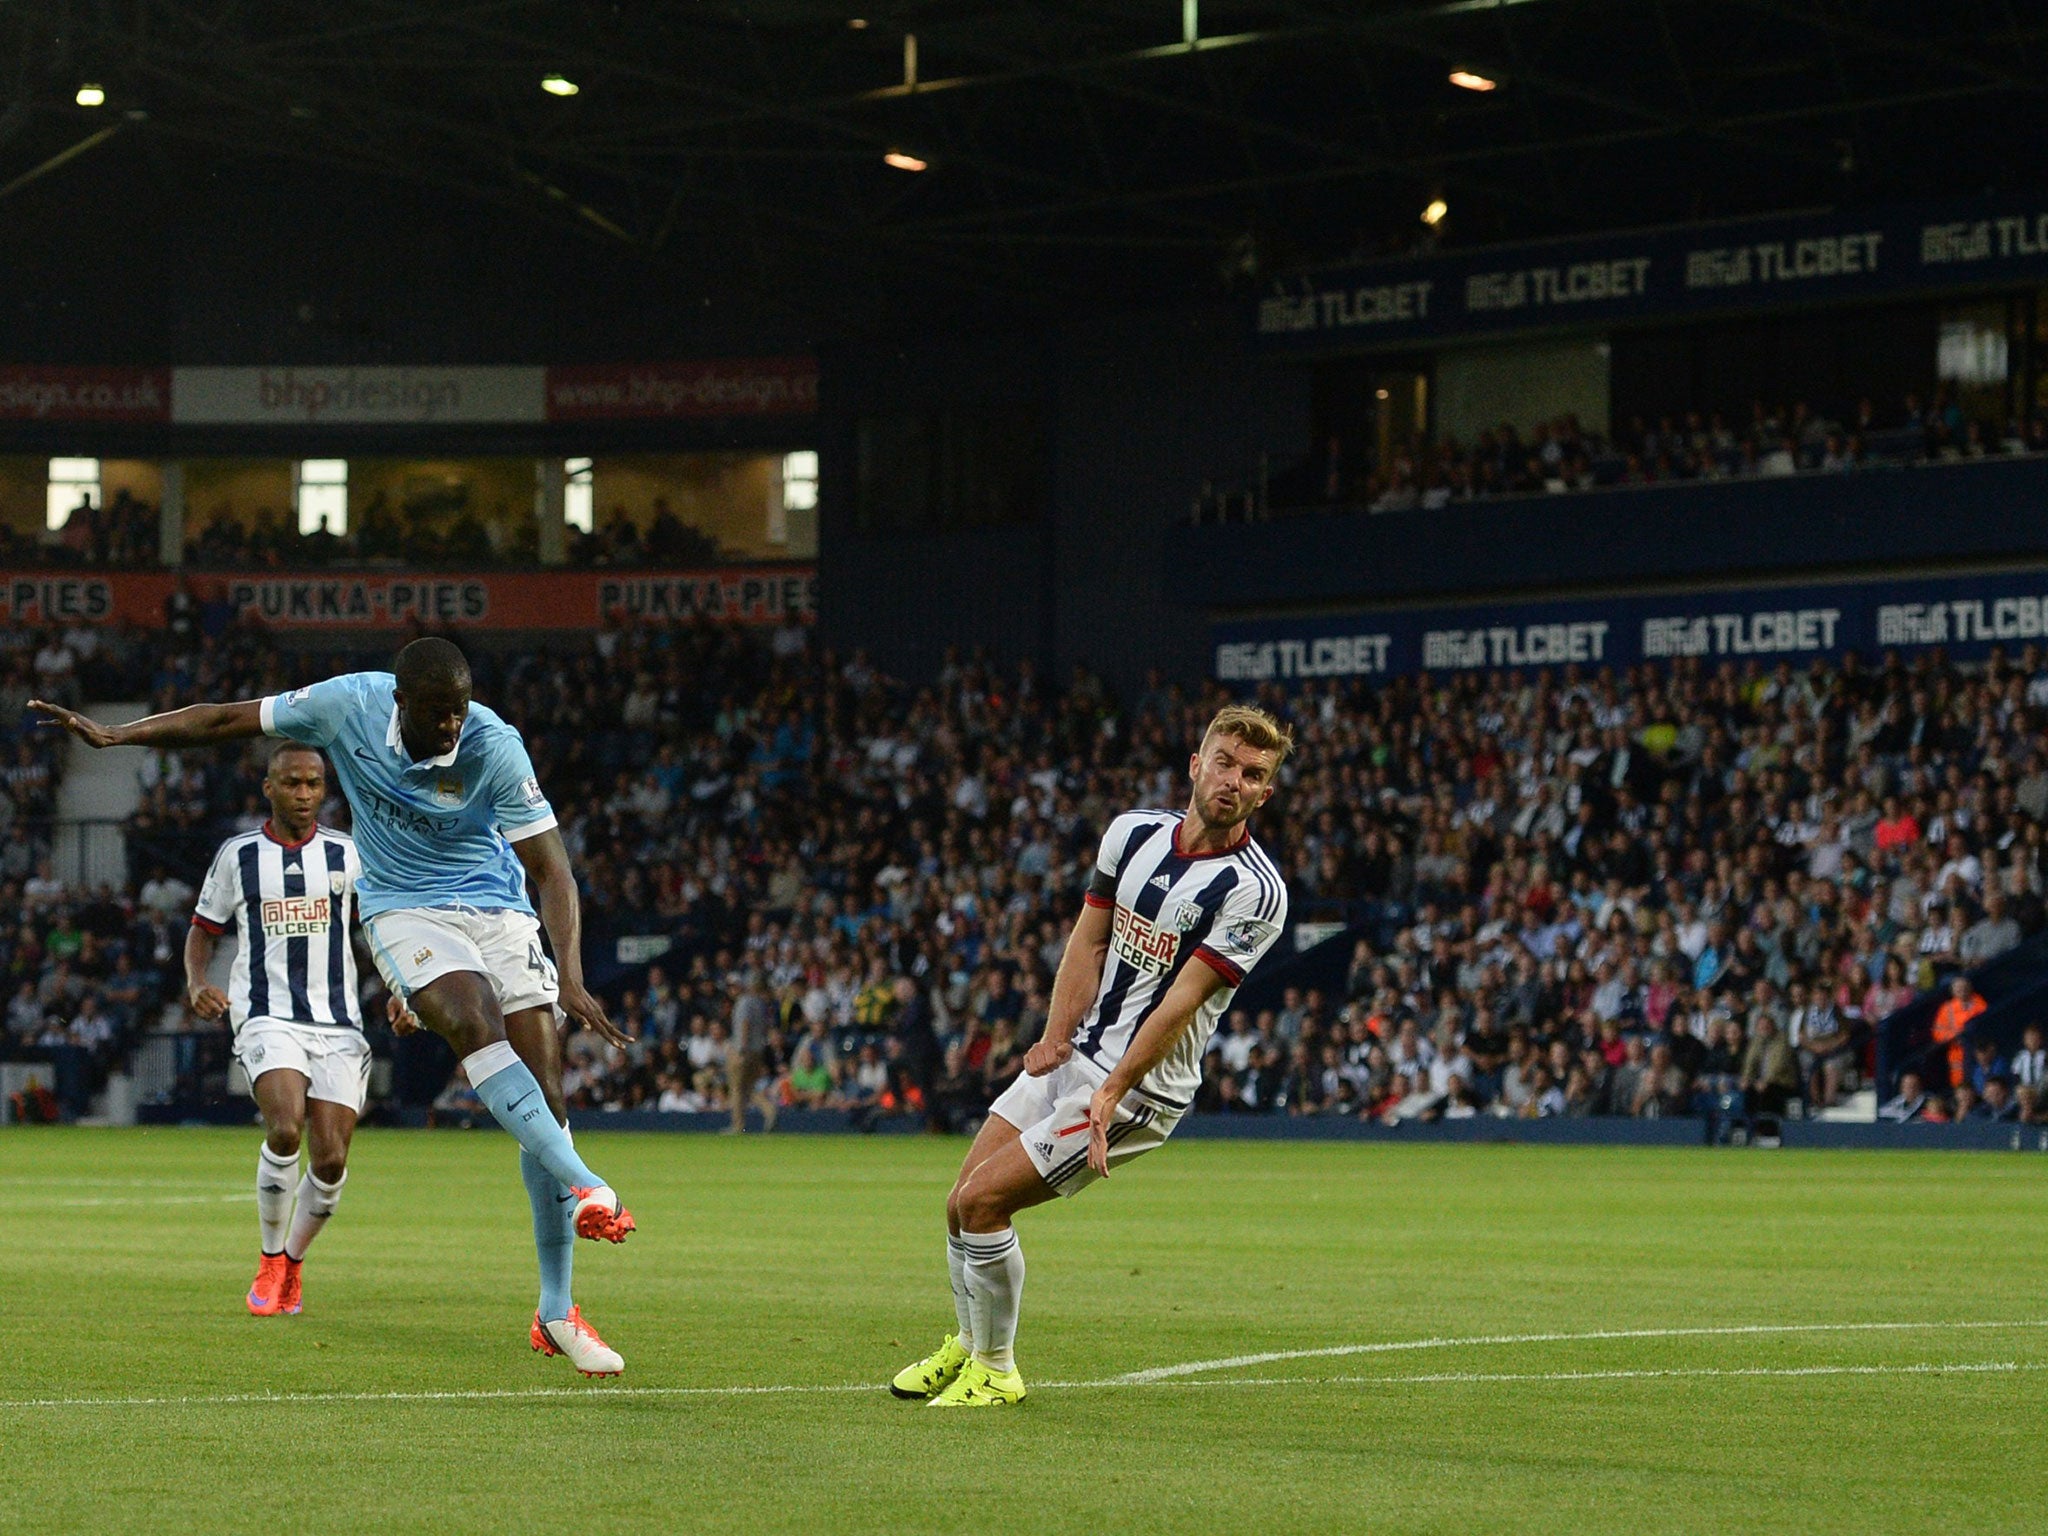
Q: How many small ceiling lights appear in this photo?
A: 5